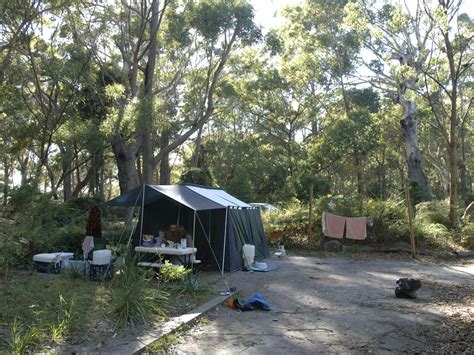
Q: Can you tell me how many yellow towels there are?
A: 0